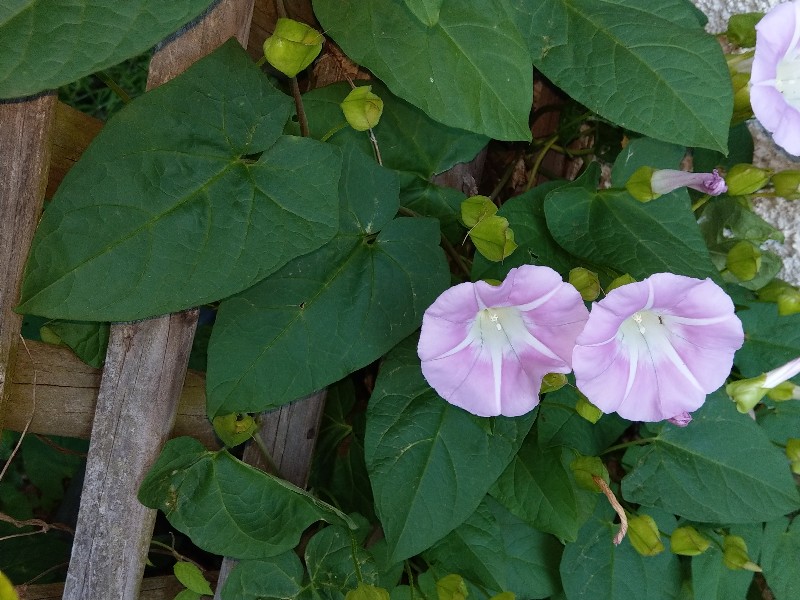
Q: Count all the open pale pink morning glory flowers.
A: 3